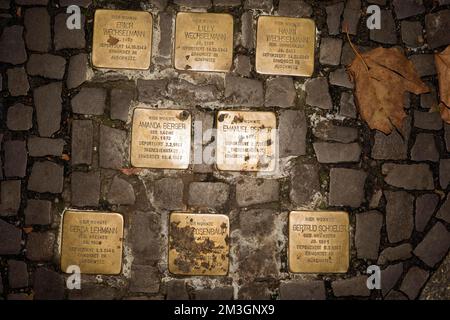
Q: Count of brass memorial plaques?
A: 8